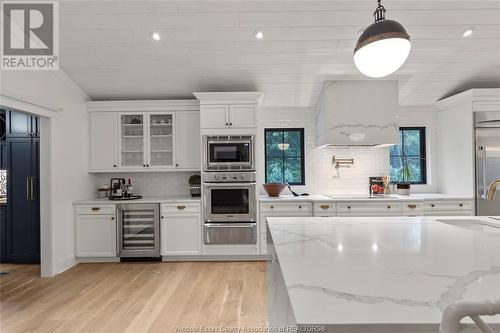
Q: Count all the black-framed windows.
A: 2